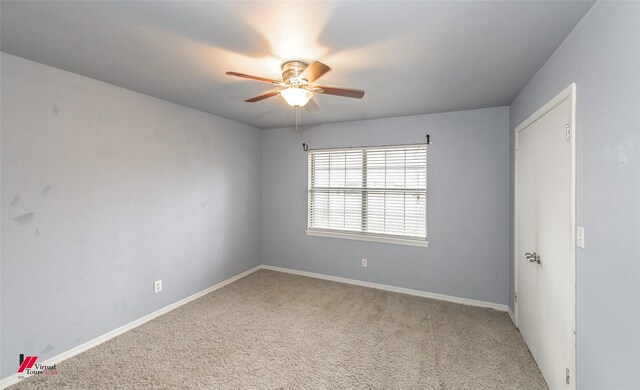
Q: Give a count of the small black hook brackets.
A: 2